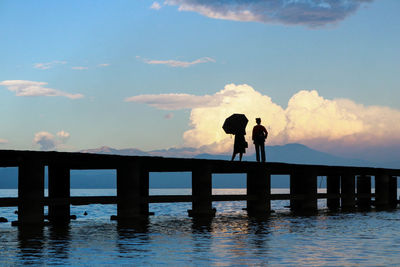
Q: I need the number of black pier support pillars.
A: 10